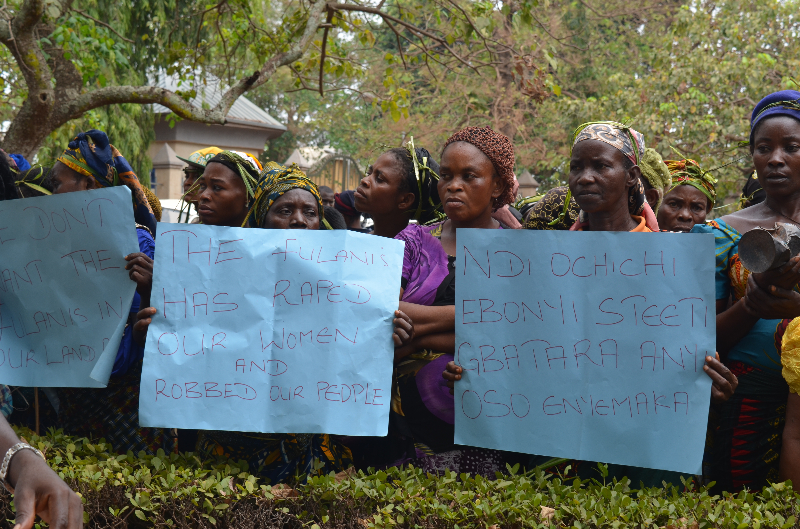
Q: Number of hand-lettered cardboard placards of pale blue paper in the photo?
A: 3